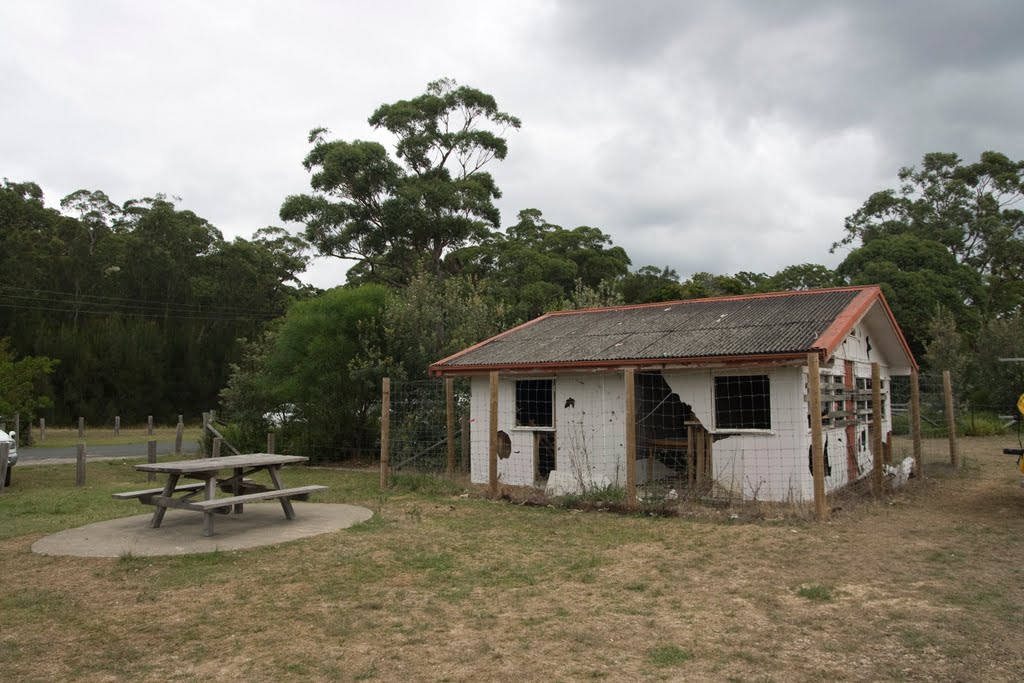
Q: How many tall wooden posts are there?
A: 8